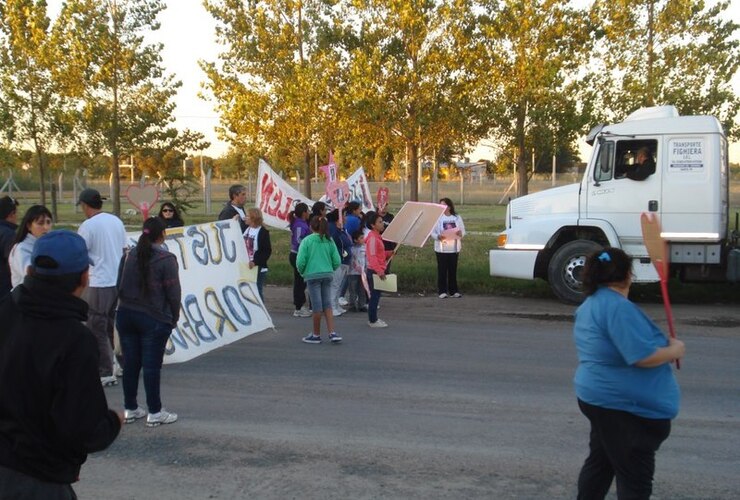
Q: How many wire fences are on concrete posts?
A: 1